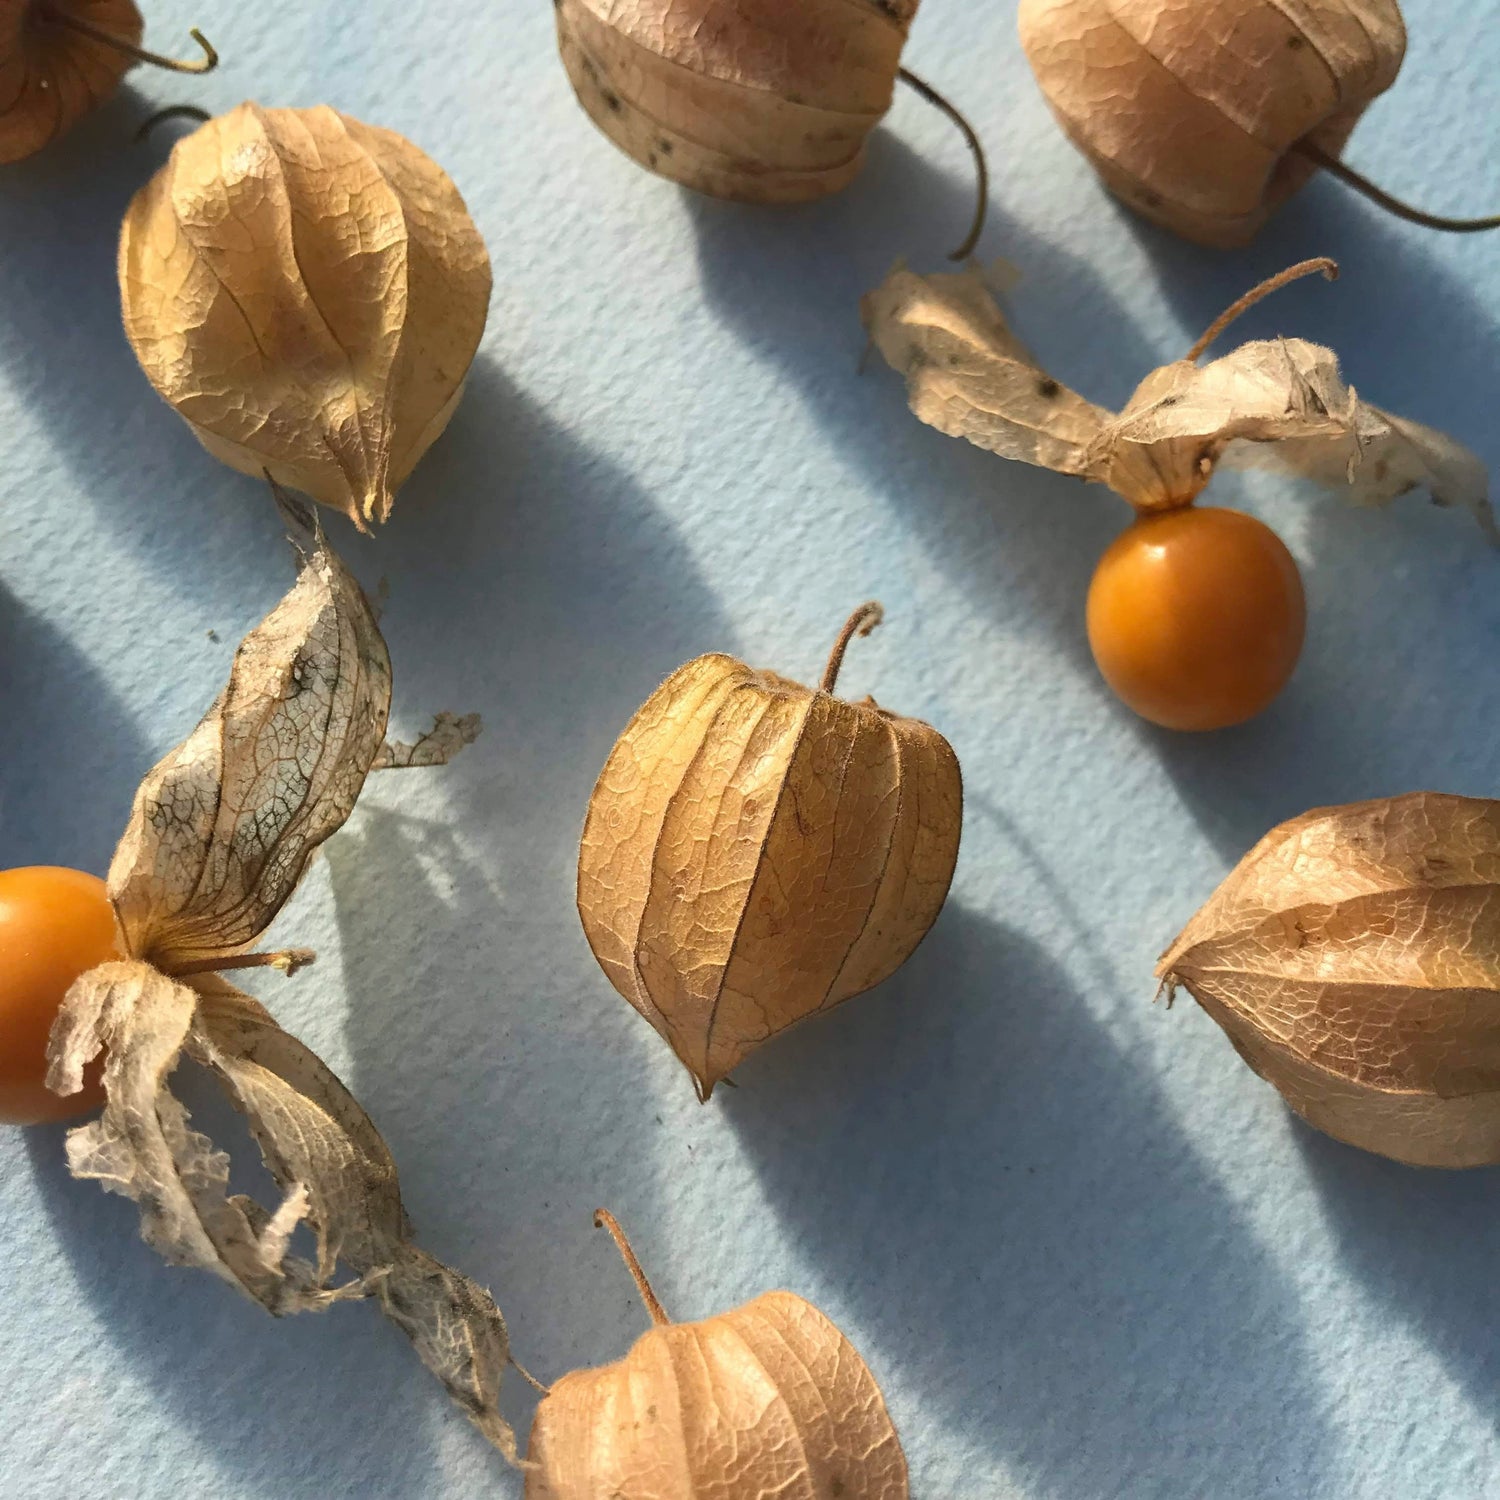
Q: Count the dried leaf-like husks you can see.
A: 9